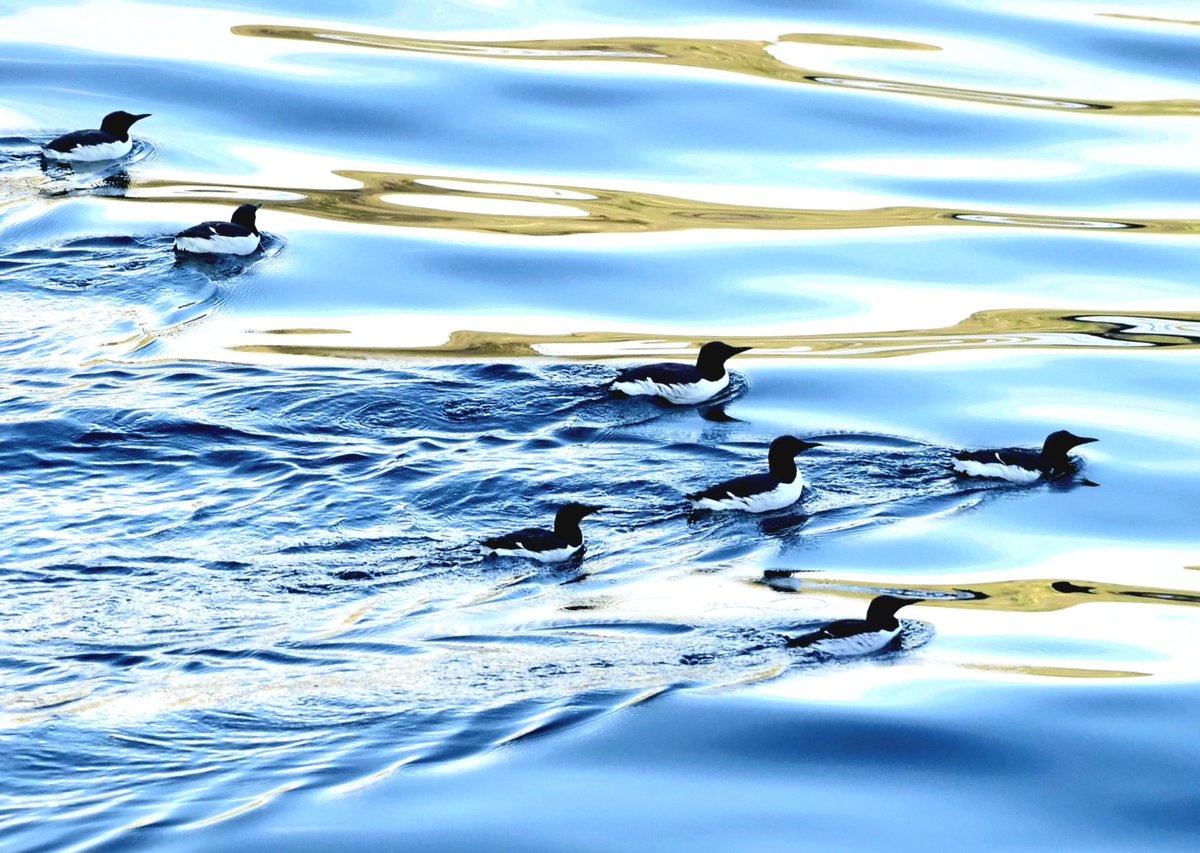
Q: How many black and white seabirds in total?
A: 7